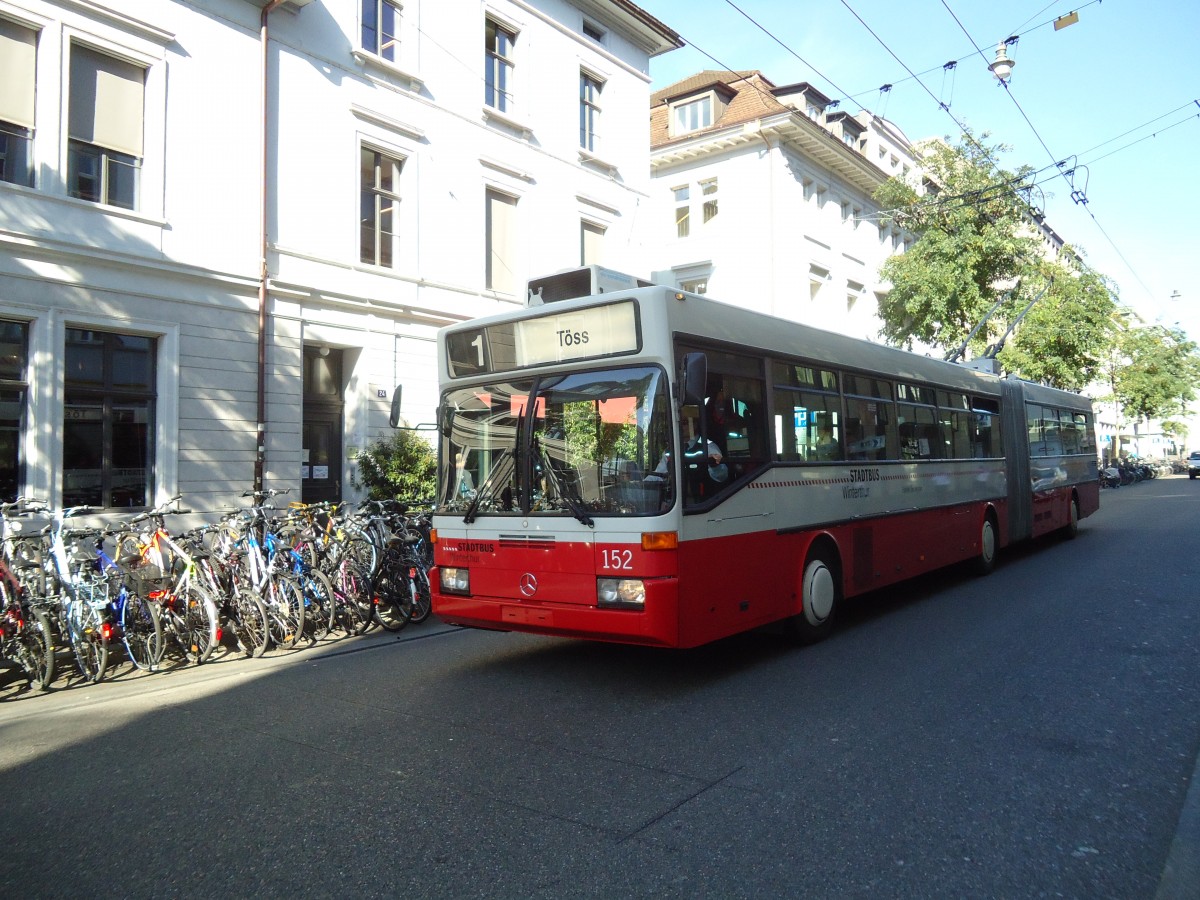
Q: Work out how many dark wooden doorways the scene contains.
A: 1